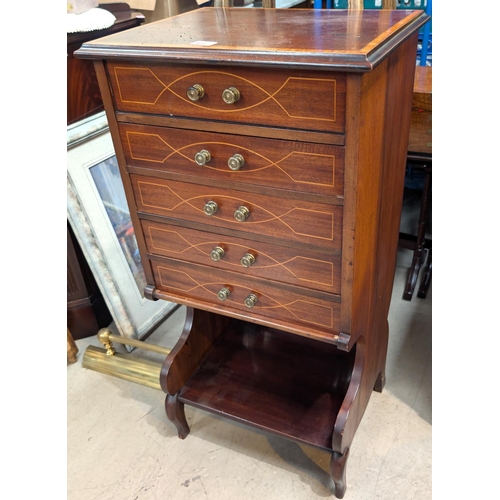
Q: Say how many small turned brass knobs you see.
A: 10